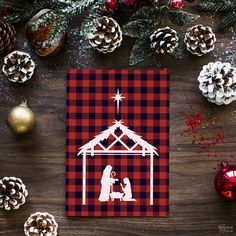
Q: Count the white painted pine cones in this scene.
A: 7